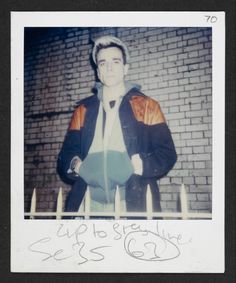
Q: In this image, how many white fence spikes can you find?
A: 6